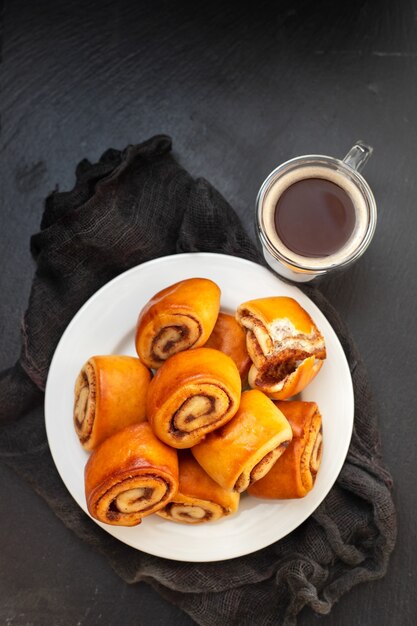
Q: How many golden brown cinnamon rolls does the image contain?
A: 9